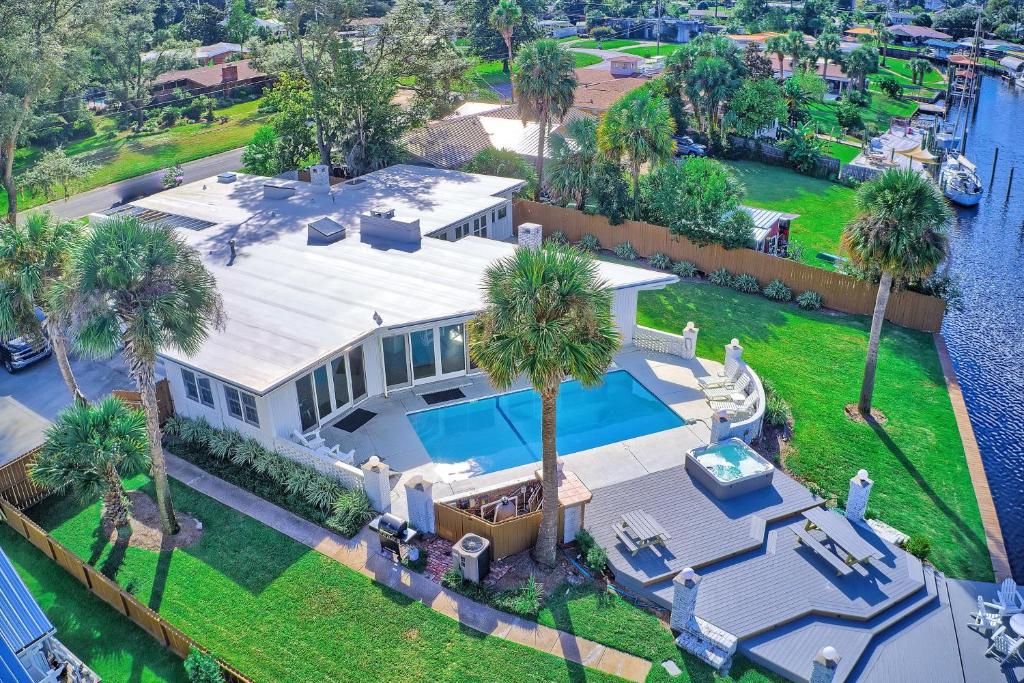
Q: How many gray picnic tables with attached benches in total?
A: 2